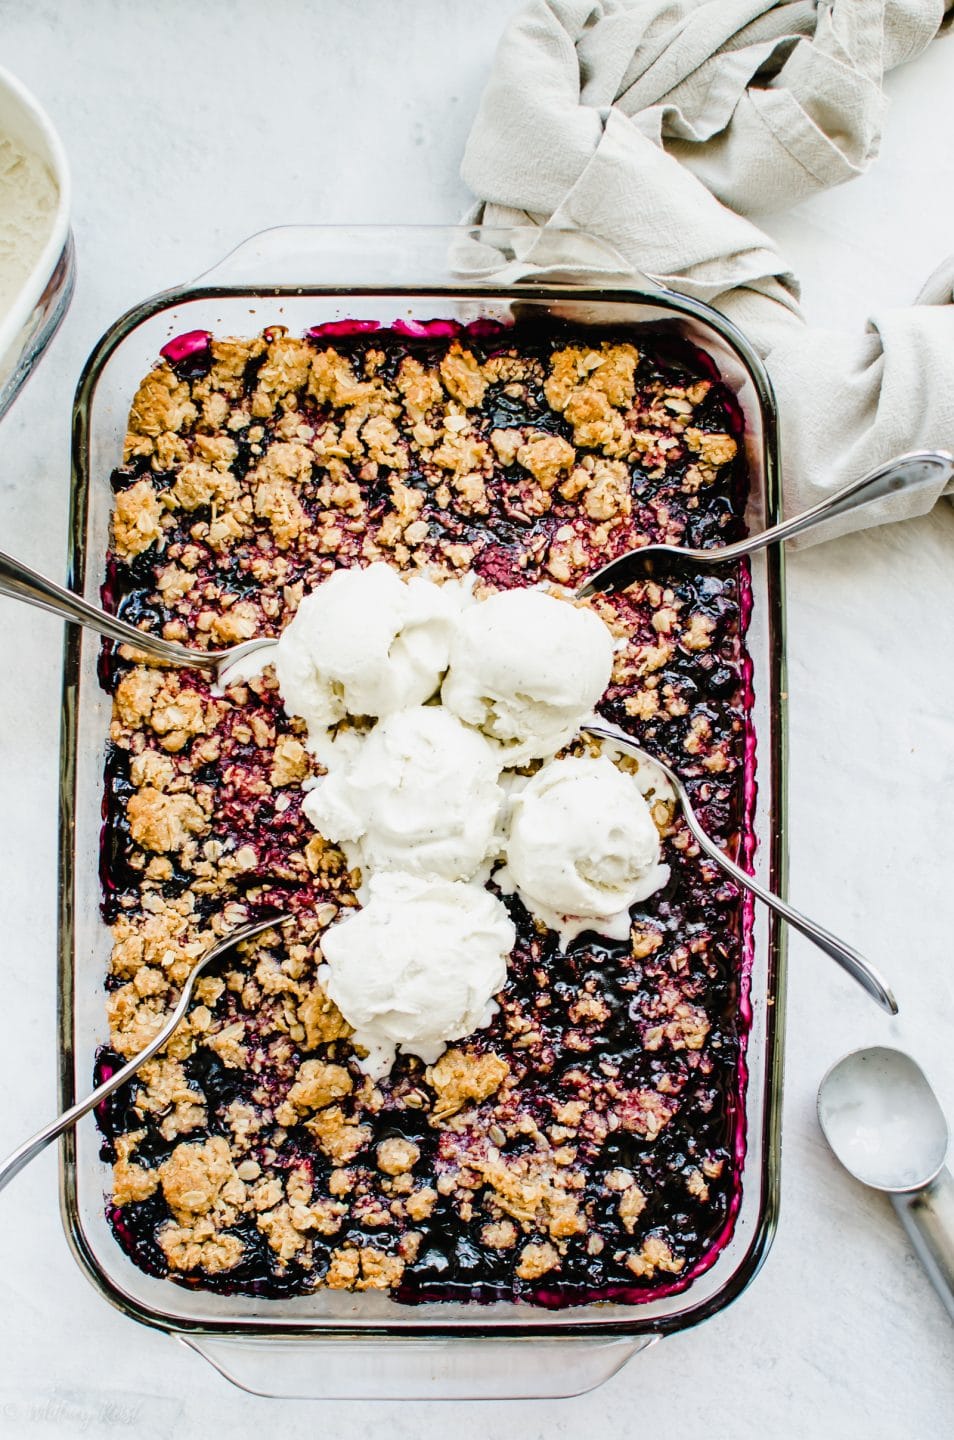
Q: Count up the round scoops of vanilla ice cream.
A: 5